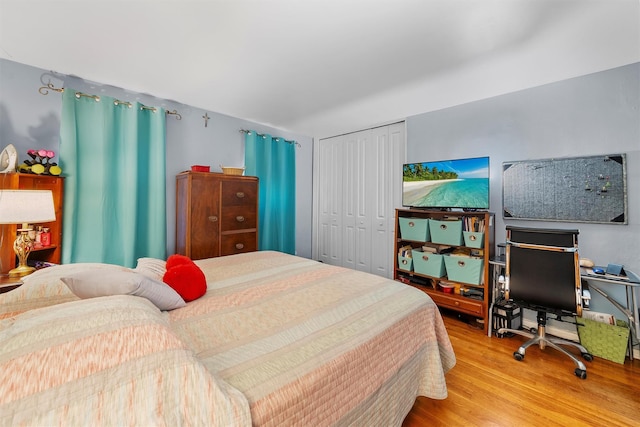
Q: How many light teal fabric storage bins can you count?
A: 6